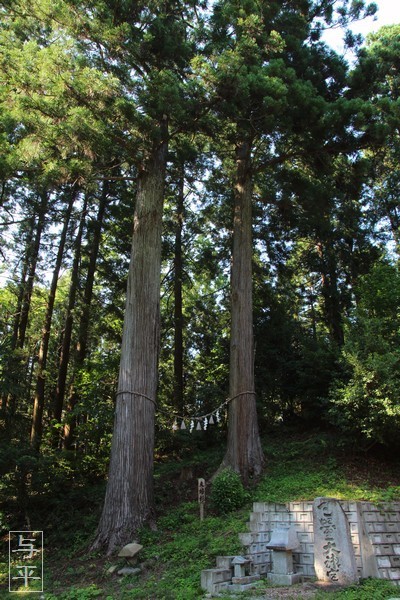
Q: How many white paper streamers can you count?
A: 4